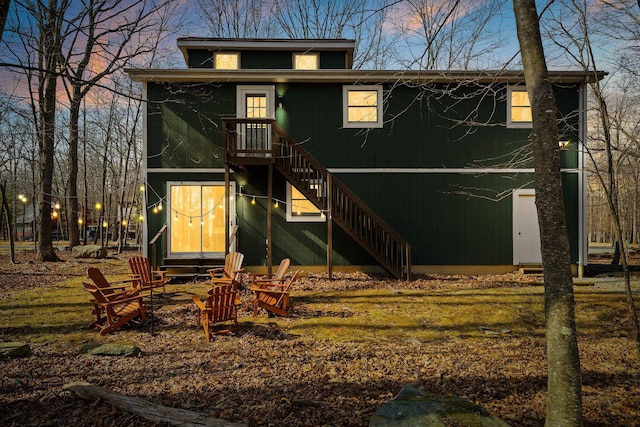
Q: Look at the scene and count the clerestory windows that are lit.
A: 2